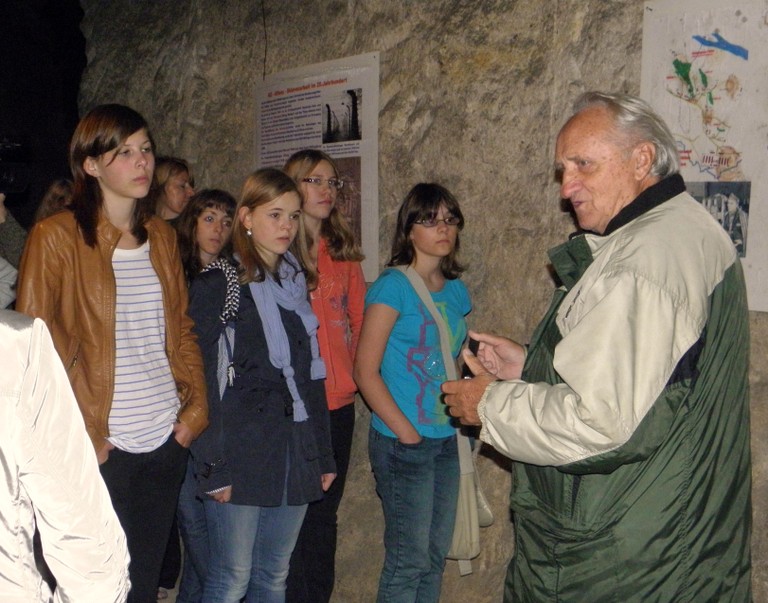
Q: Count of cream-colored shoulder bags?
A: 1